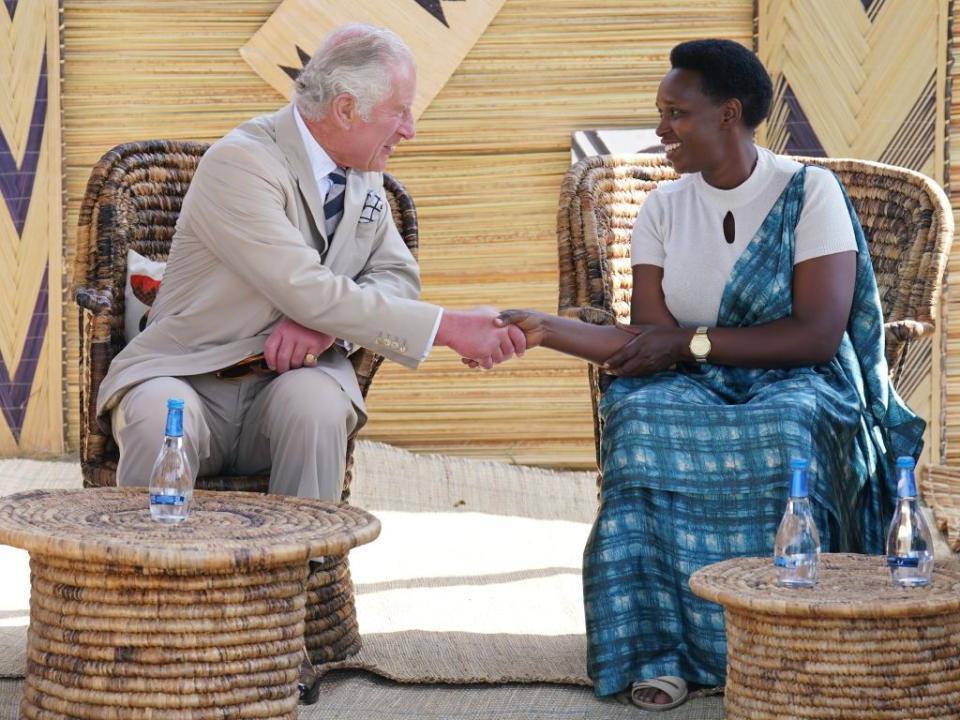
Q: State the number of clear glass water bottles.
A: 3